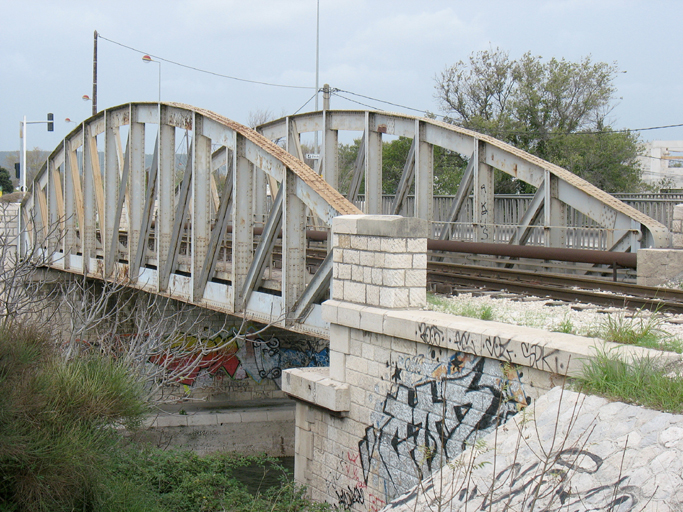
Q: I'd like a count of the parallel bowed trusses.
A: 2